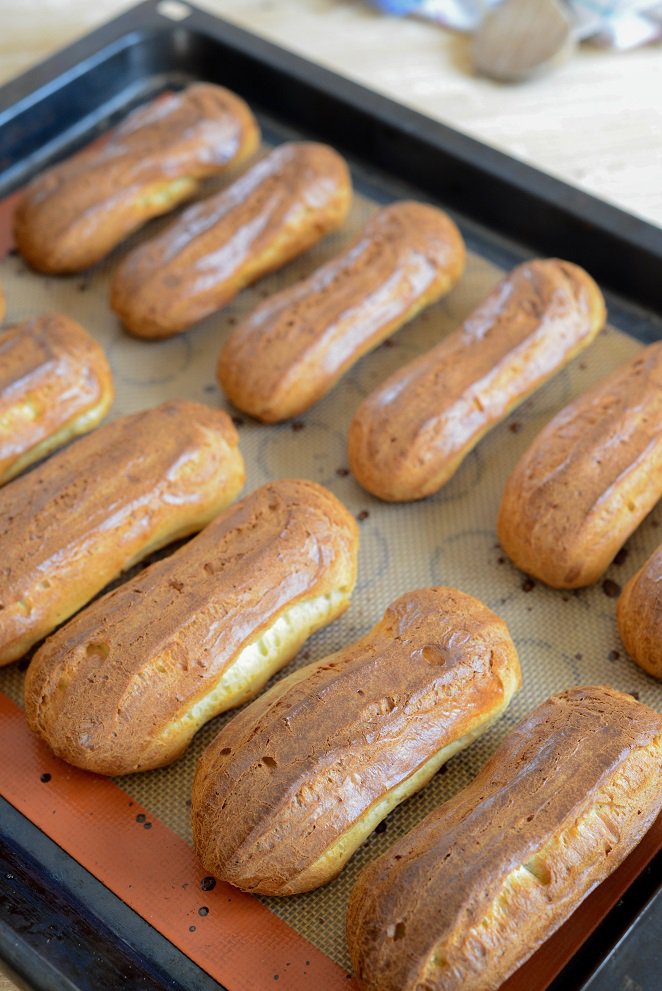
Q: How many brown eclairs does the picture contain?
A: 11